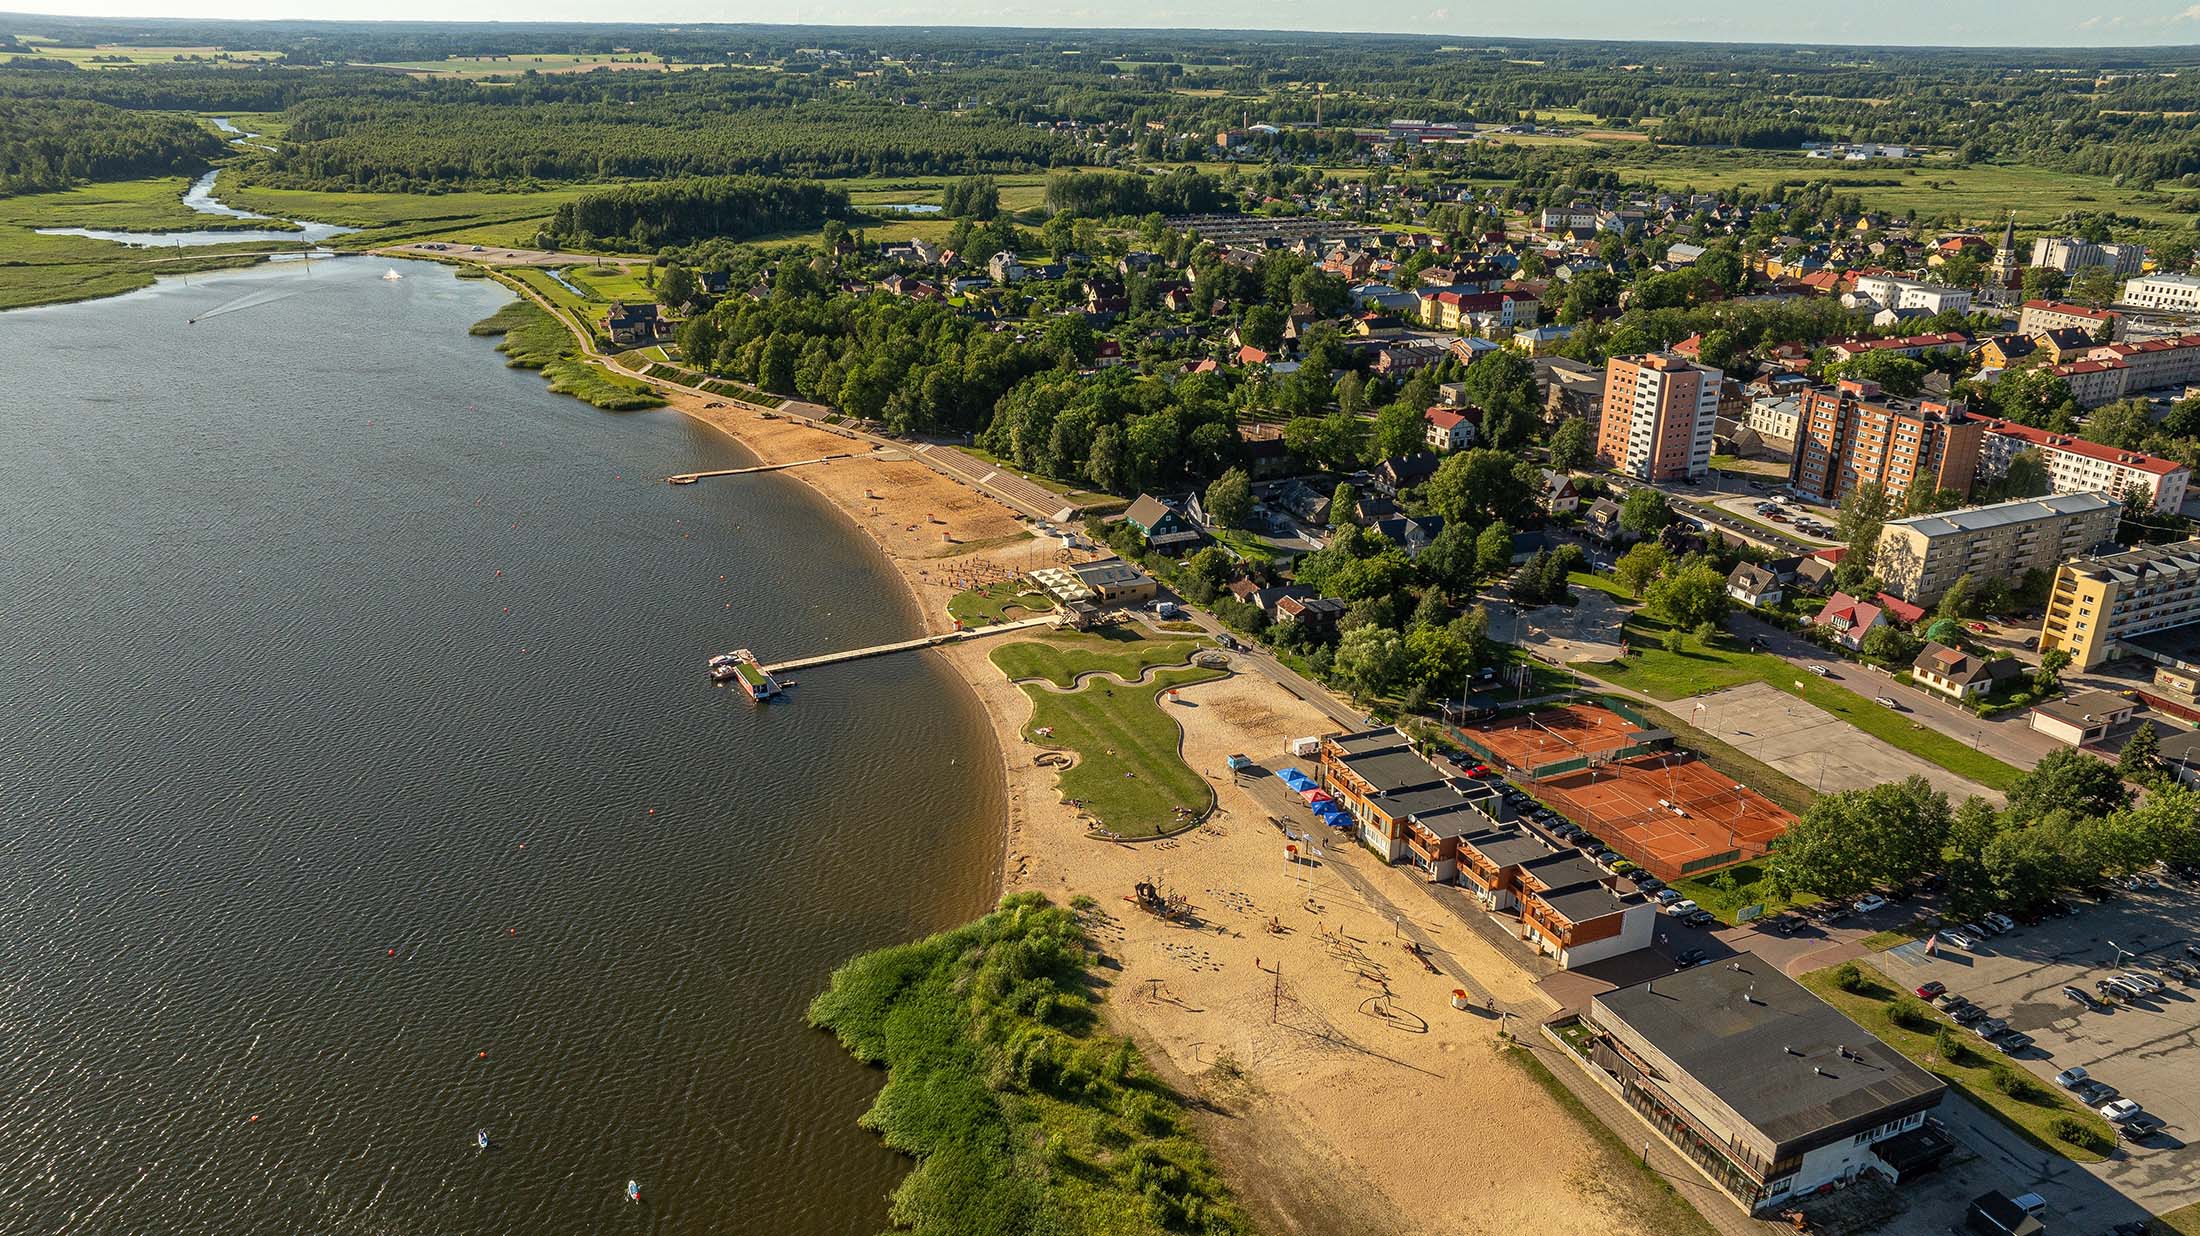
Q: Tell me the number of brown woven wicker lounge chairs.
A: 0